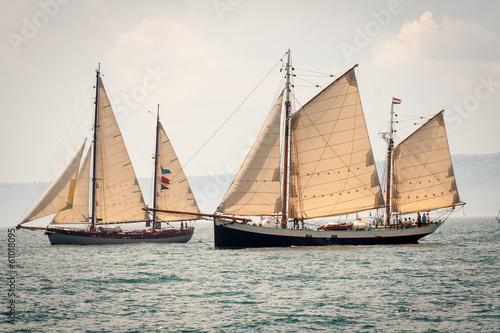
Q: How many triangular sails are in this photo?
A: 5